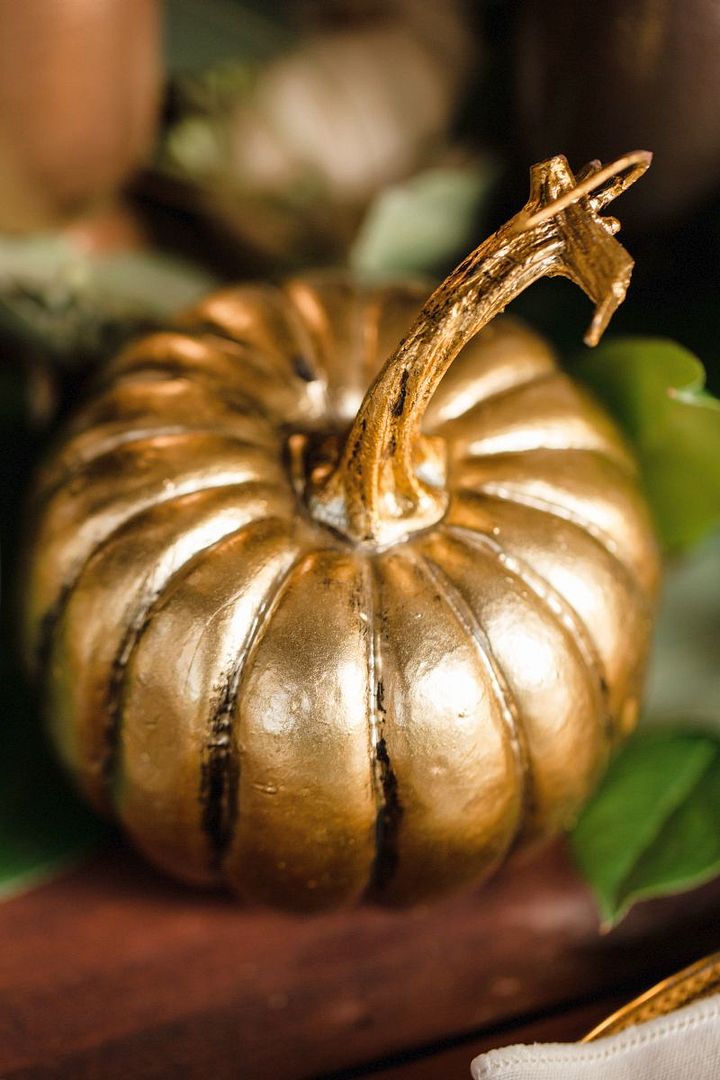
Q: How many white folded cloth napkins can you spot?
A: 1